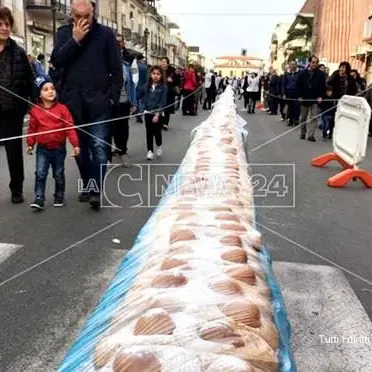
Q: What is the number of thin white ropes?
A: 2